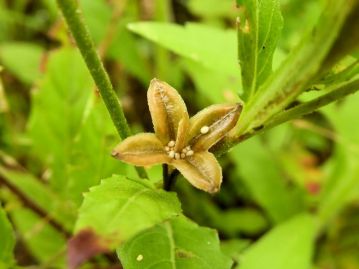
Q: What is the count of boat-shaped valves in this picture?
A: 4